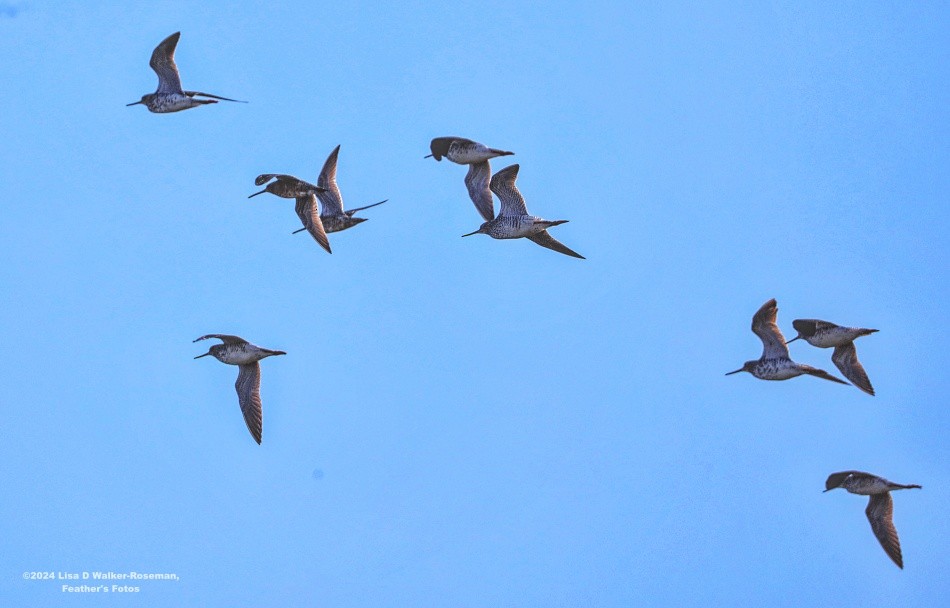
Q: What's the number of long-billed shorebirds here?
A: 9